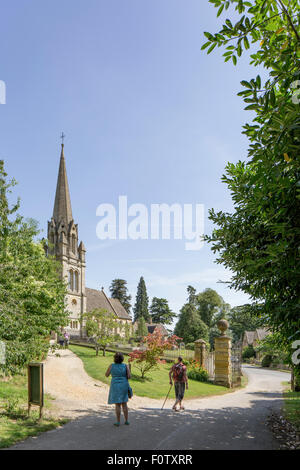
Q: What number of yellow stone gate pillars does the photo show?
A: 2